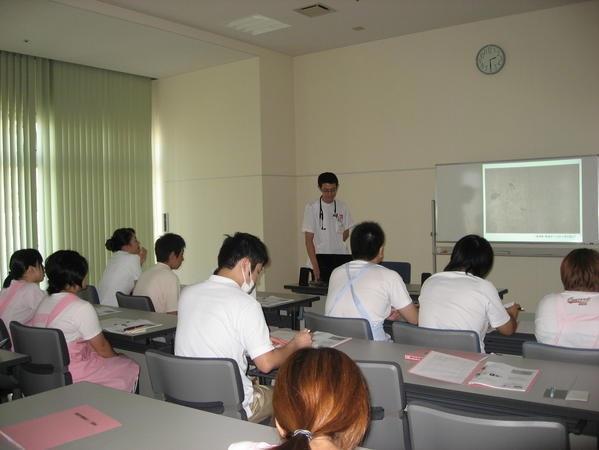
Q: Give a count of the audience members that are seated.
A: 9